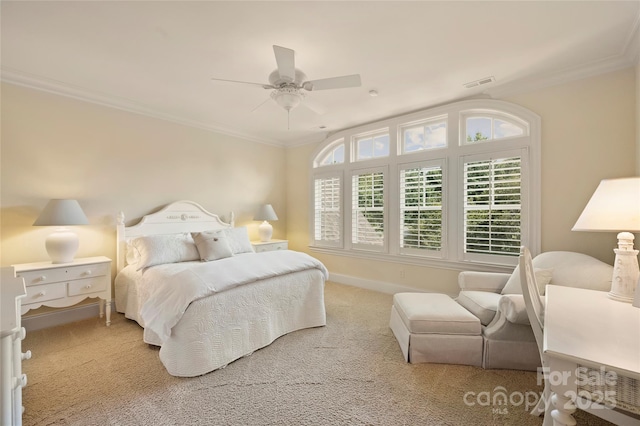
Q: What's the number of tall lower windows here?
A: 4